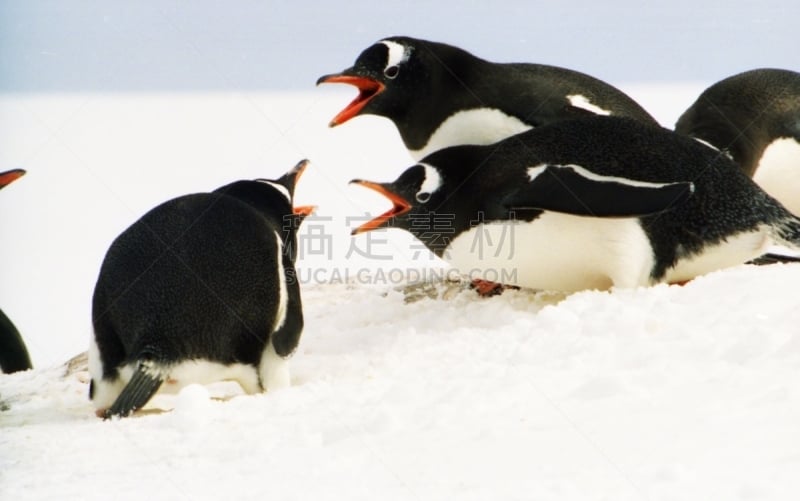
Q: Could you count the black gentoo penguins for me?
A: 5